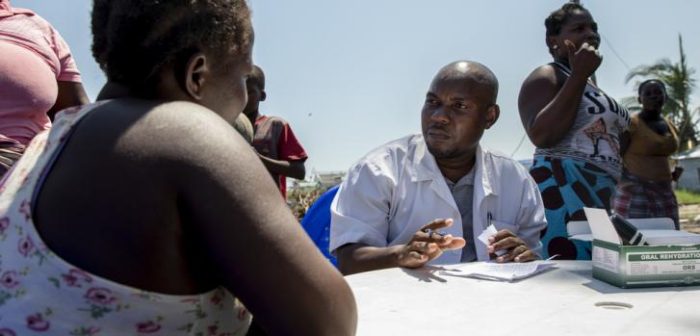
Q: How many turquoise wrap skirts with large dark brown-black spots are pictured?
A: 1